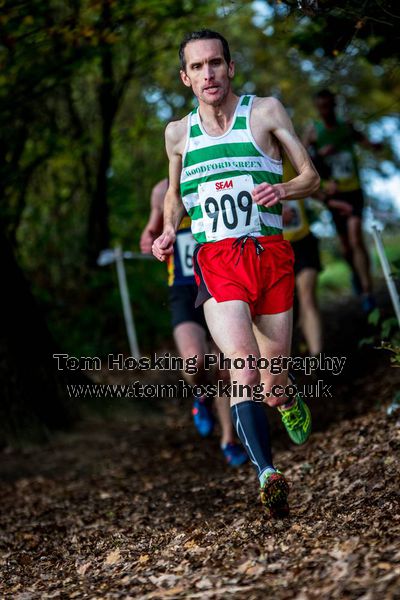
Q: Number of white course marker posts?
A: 2